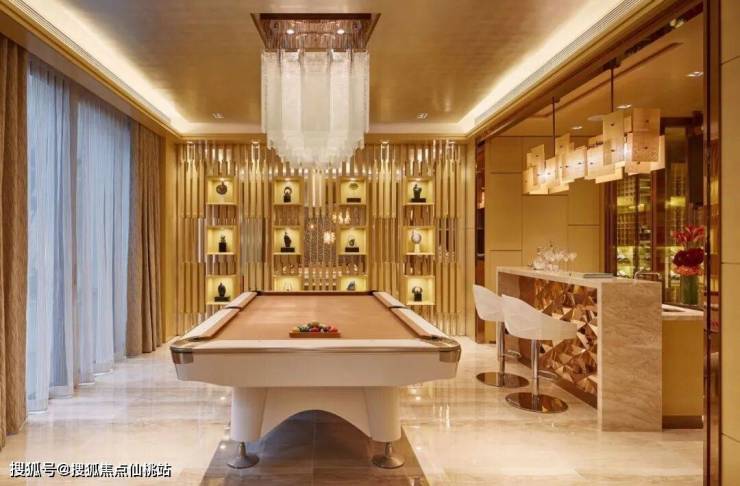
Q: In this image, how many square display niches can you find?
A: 12